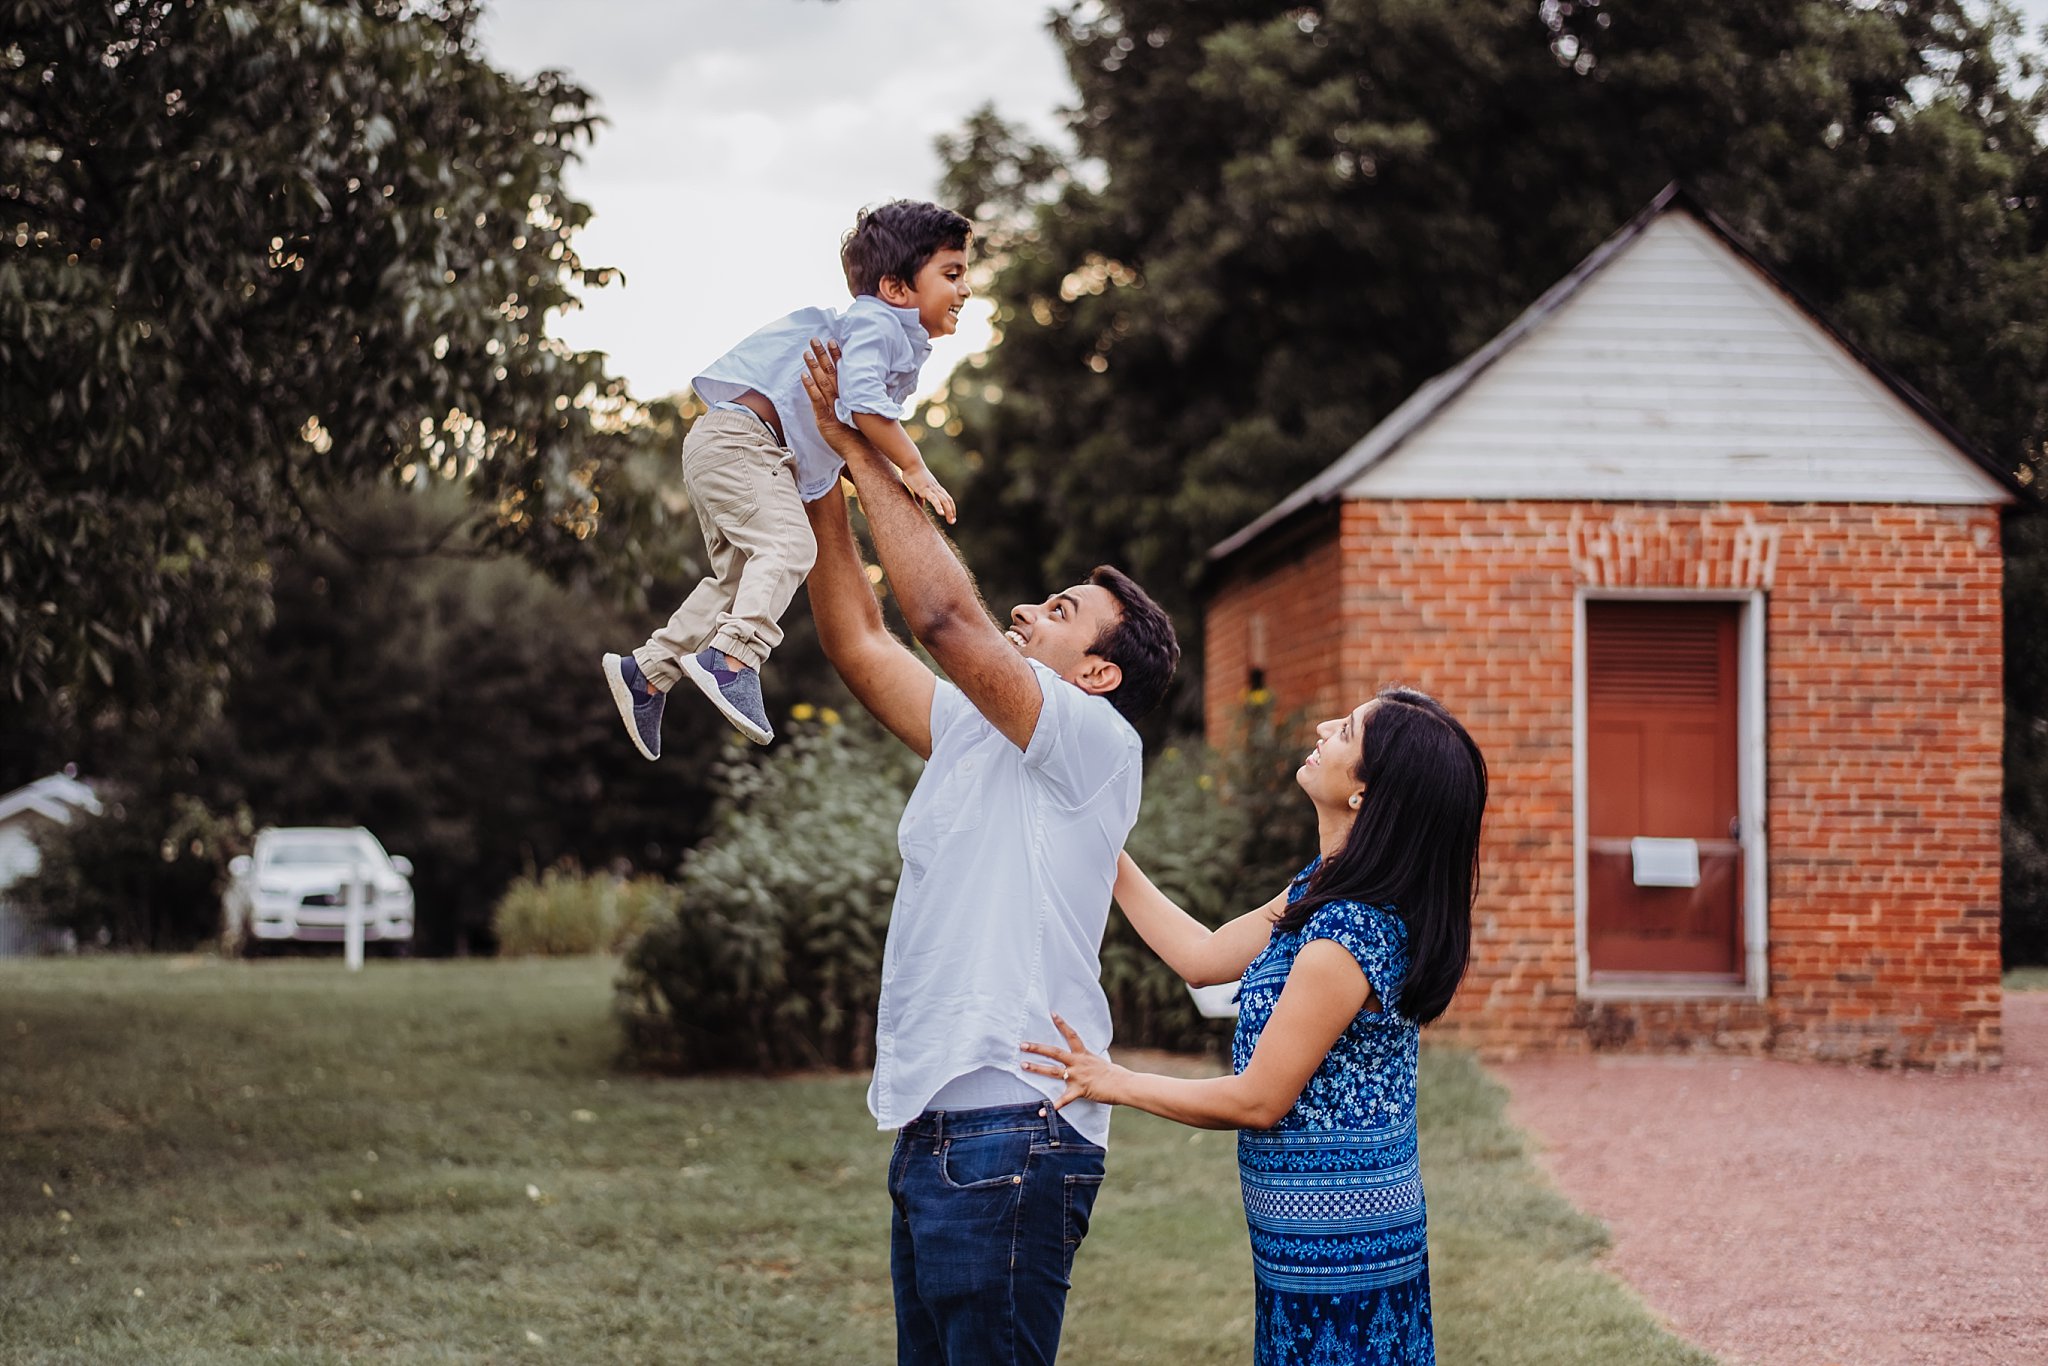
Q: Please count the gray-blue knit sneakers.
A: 2